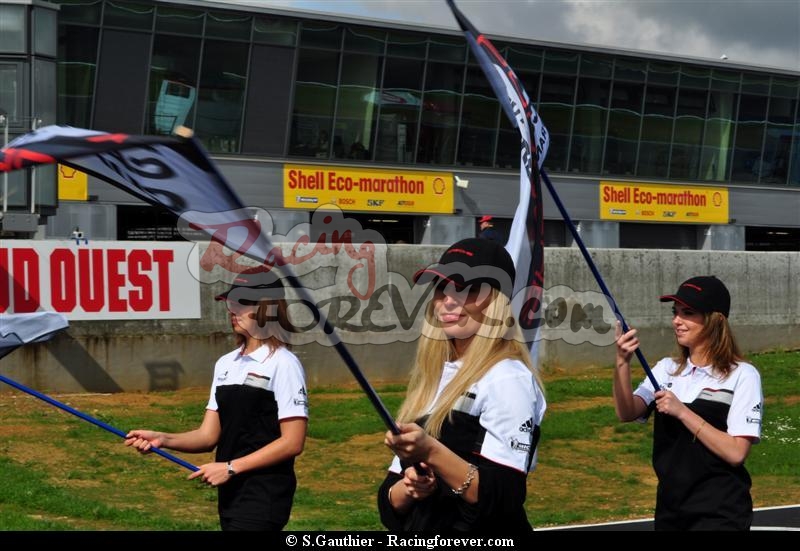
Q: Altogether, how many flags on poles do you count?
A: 3